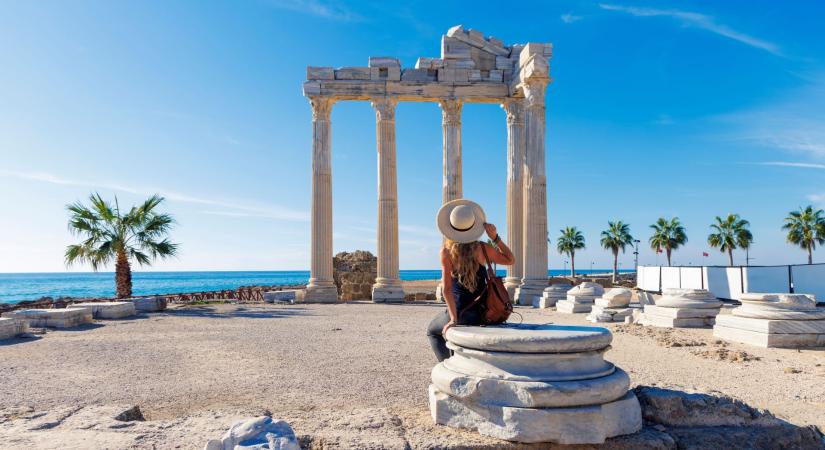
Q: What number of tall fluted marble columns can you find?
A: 5